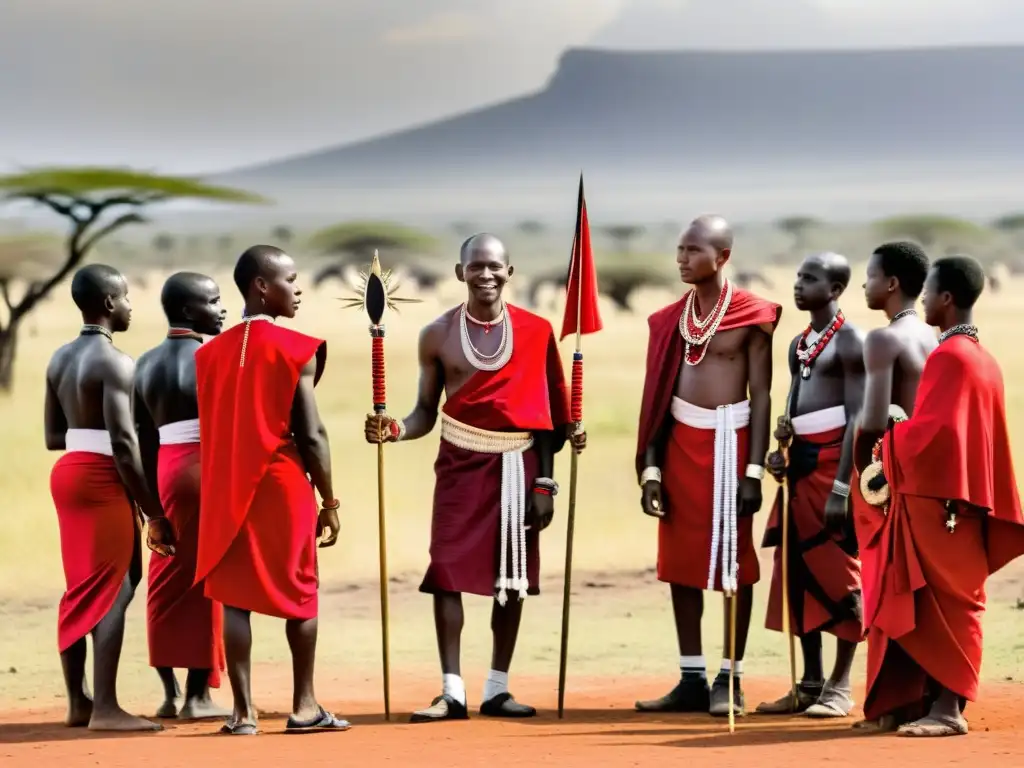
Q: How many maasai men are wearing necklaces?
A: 8